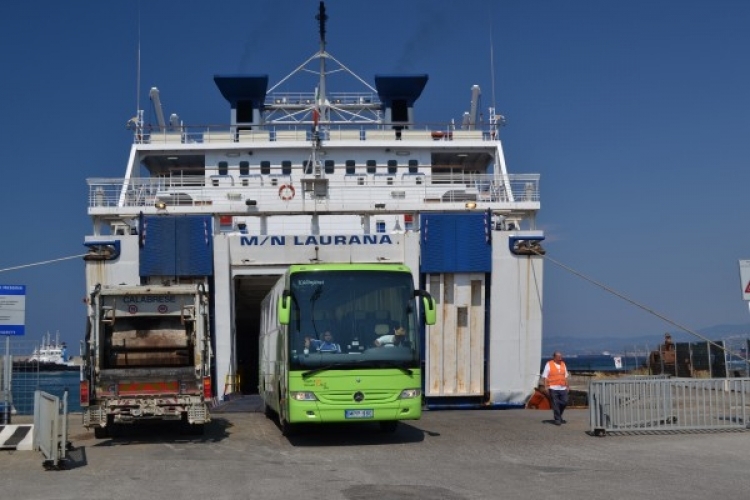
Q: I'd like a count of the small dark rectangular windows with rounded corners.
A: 10